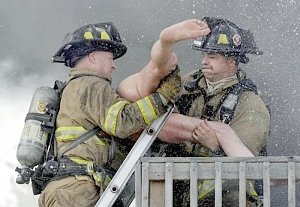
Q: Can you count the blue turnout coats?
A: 0